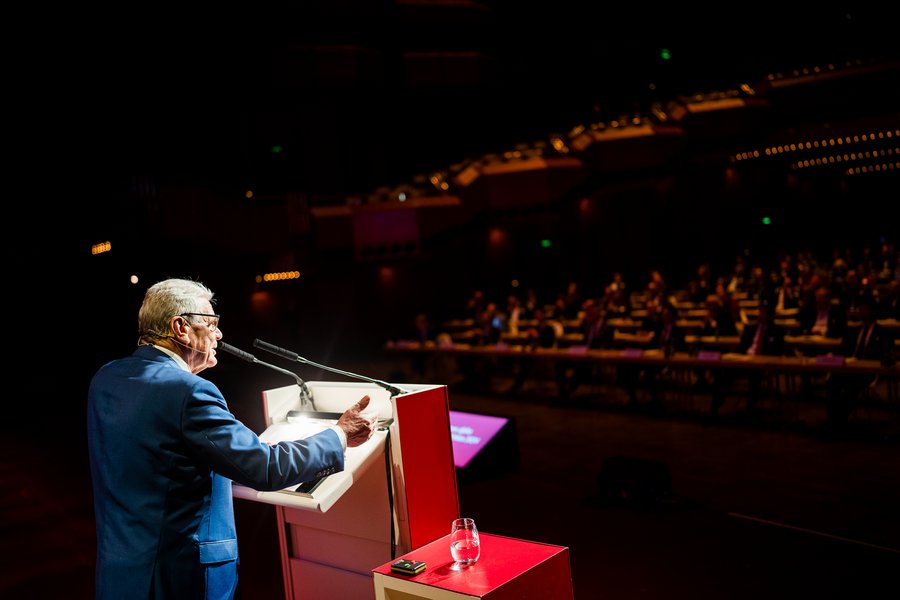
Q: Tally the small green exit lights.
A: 4